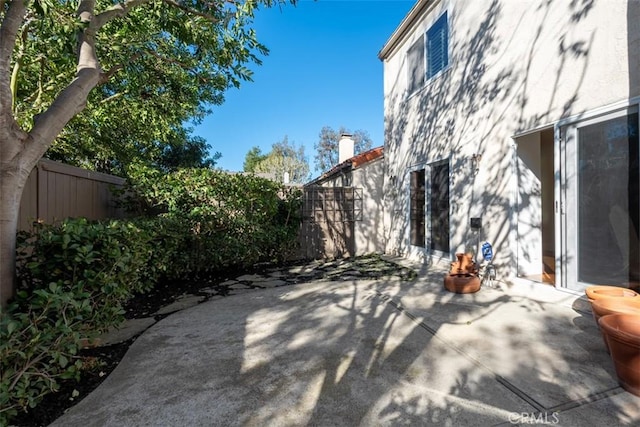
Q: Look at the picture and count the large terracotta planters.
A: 3